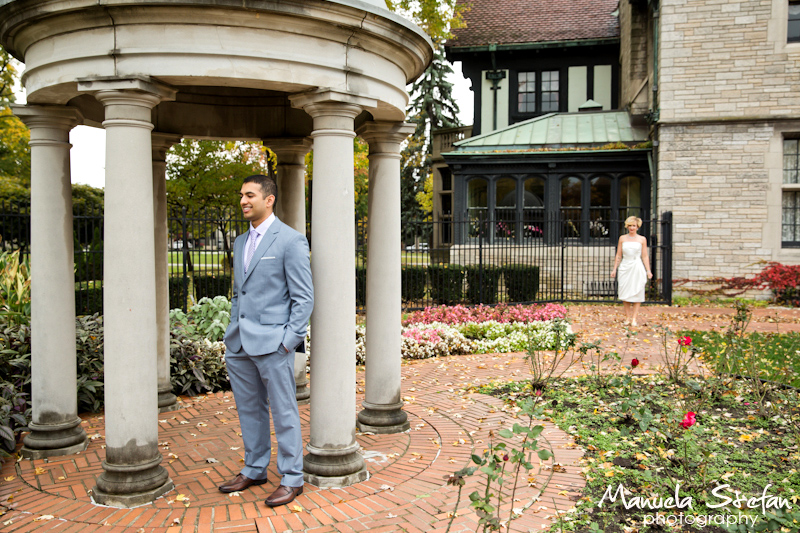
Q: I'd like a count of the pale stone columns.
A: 6